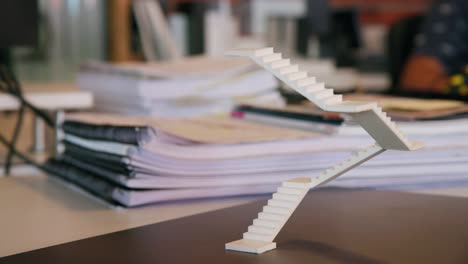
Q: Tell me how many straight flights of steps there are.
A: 4